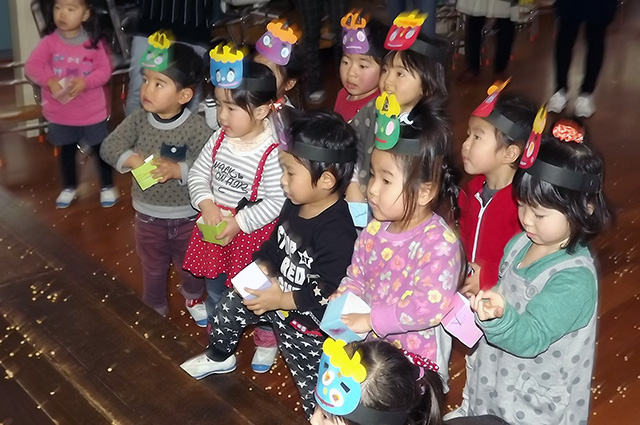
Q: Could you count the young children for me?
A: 11